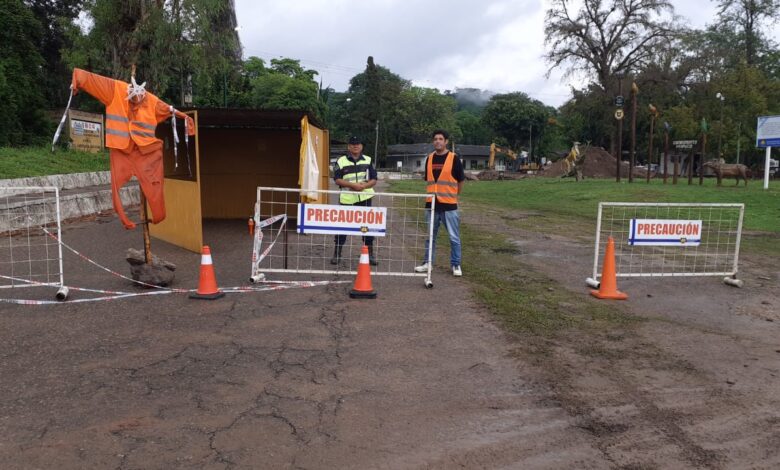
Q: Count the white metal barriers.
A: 3